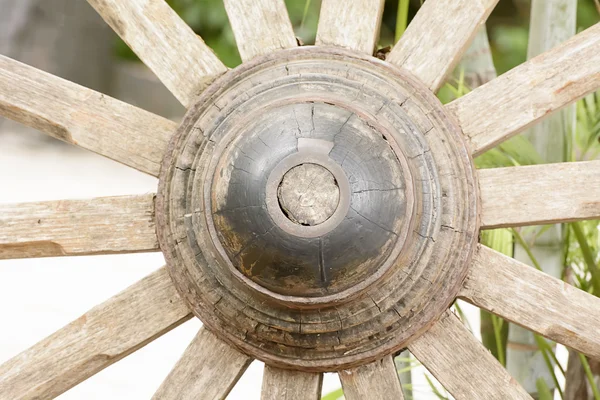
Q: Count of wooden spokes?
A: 14